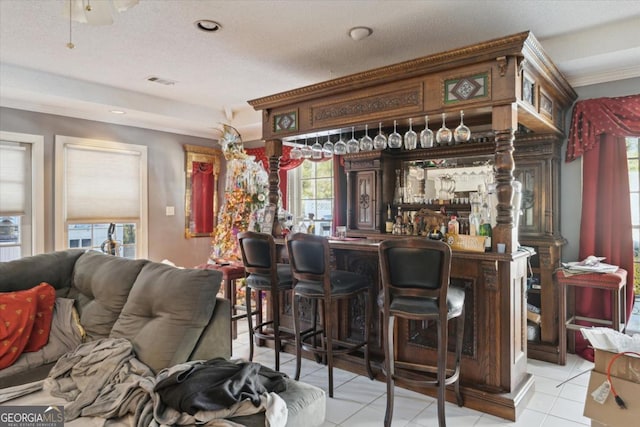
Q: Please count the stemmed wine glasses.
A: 13